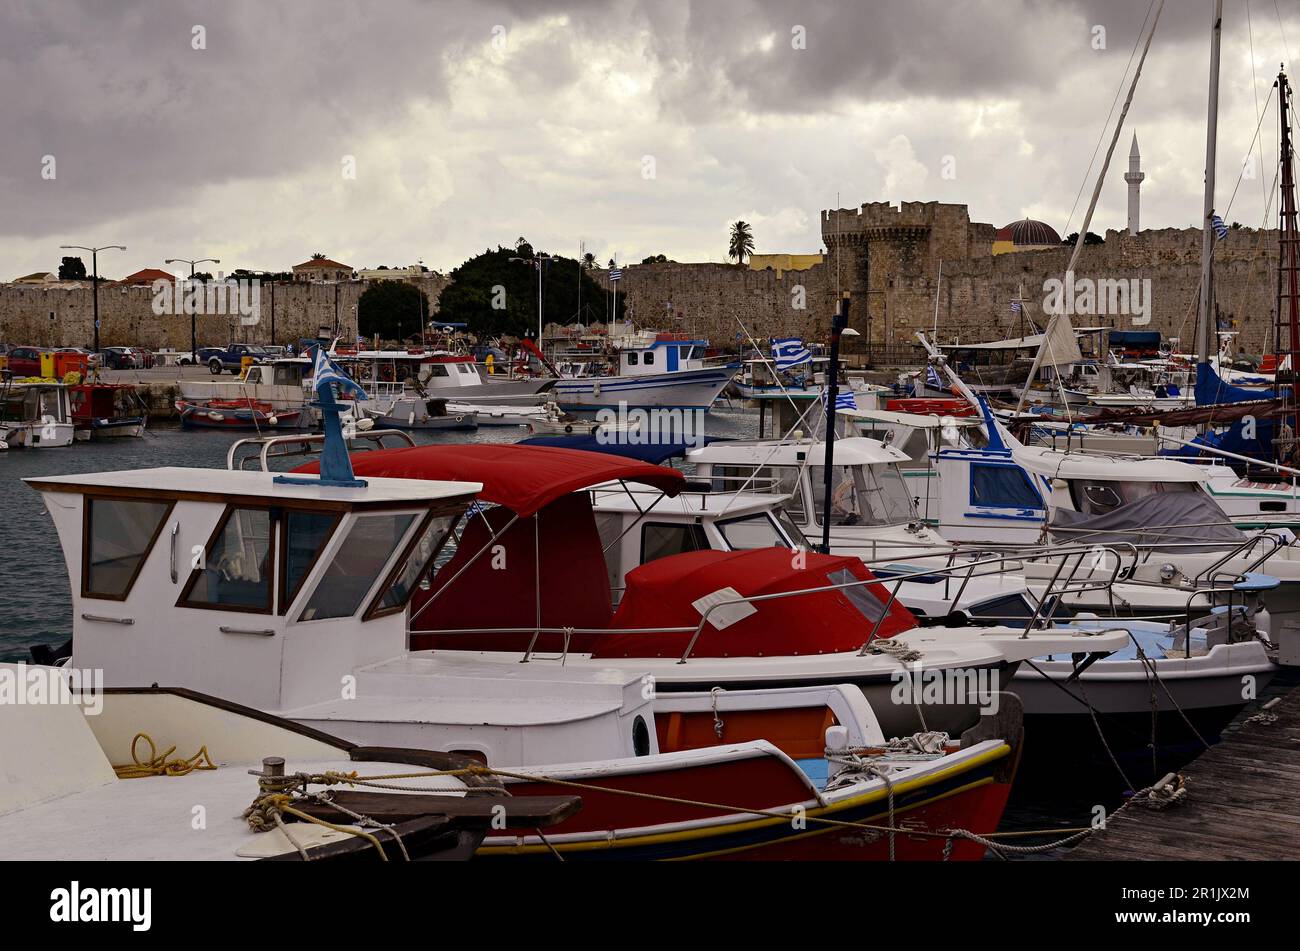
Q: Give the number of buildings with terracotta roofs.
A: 2